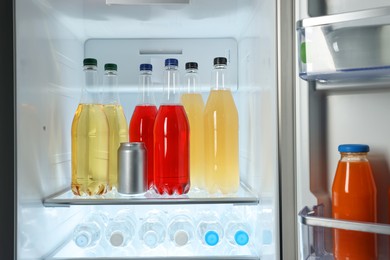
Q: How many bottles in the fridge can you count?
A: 13